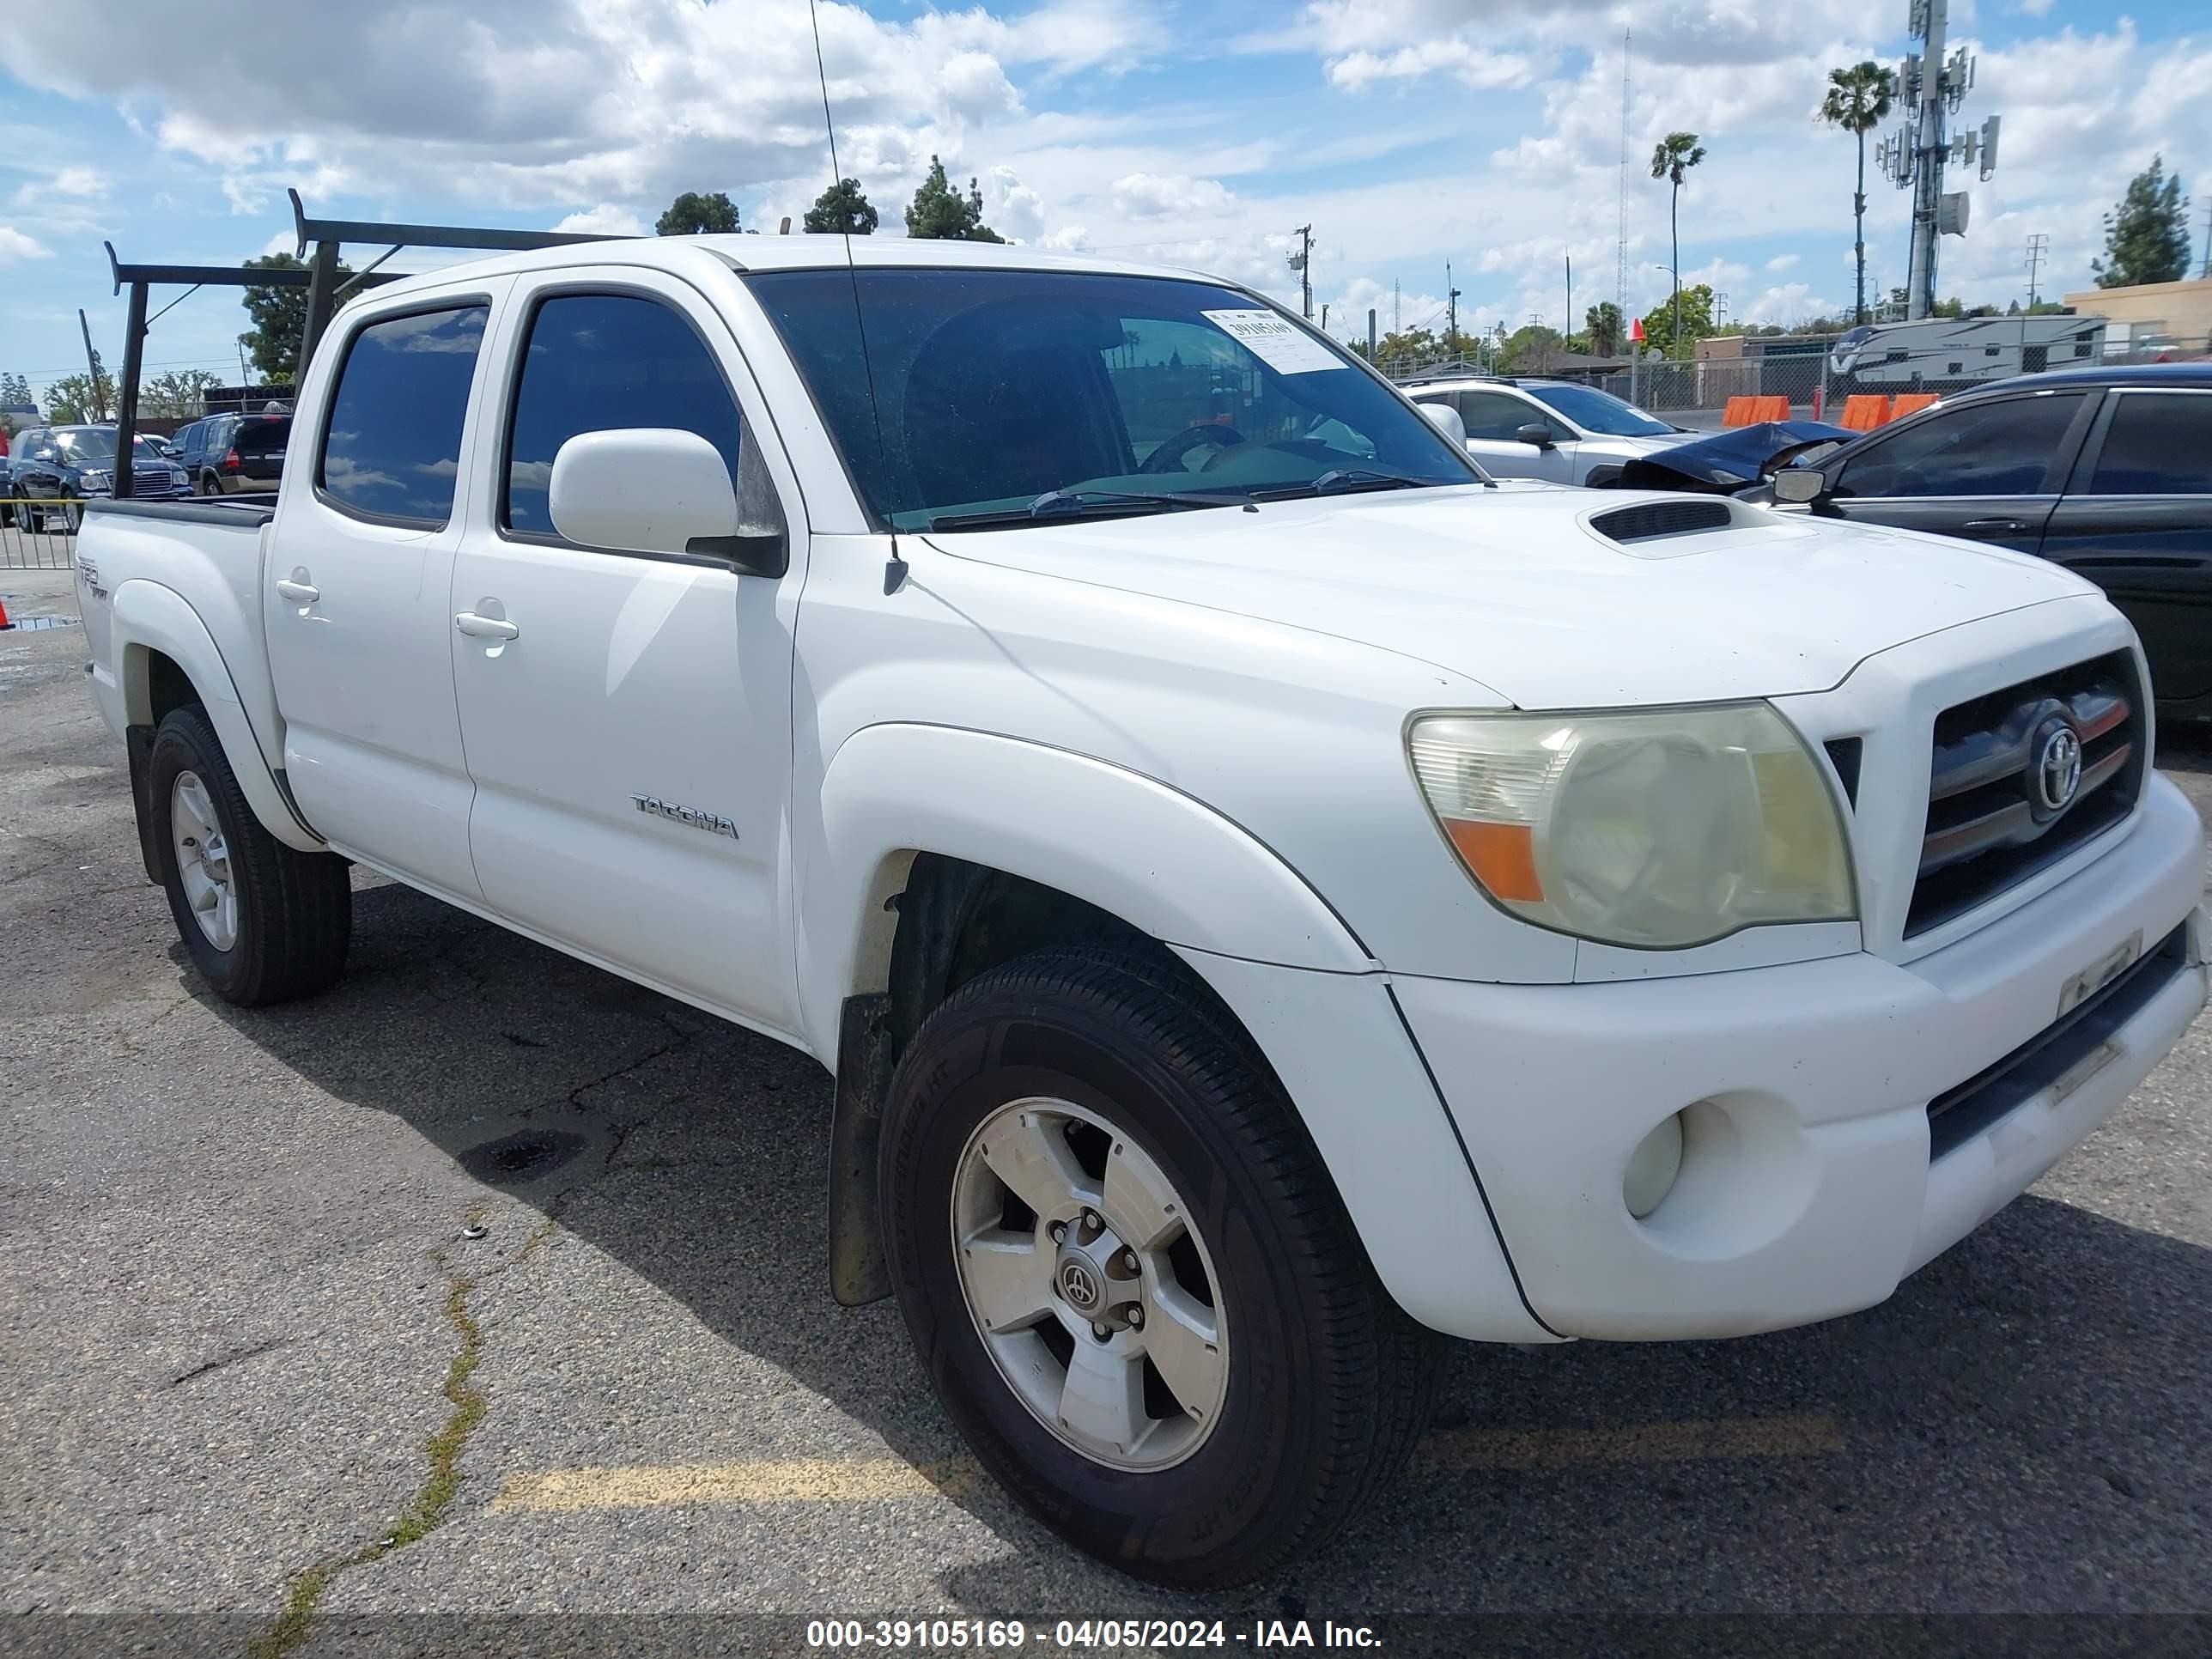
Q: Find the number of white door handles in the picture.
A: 2